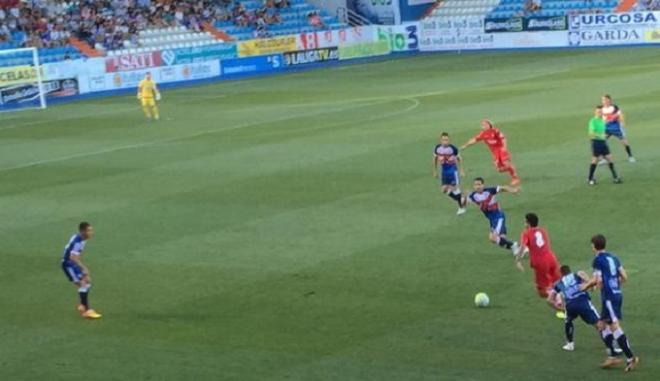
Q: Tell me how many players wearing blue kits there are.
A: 6